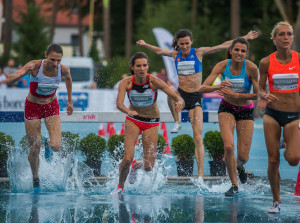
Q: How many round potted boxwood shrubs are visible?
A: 8